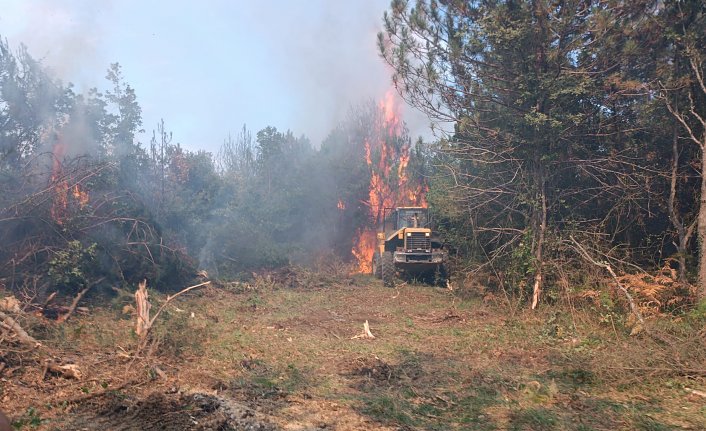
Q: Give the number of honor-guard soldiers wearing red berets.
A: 0